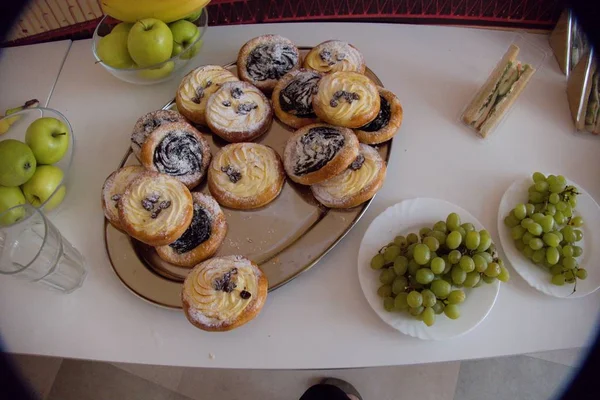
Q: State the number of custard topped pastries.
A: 9